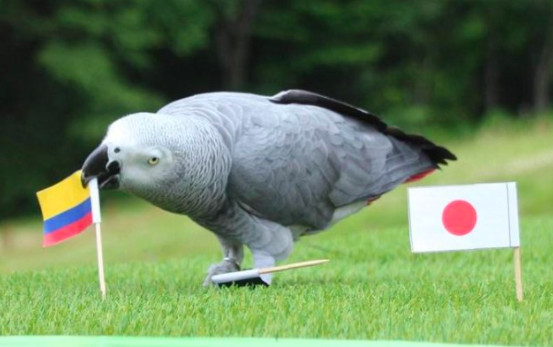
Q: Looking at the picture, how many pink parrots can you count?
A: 0